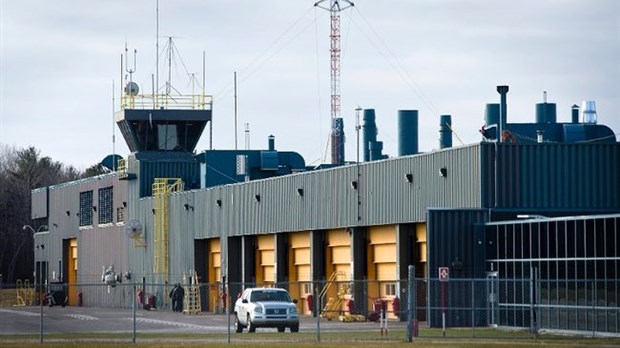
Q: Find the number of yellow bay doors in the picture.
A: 7